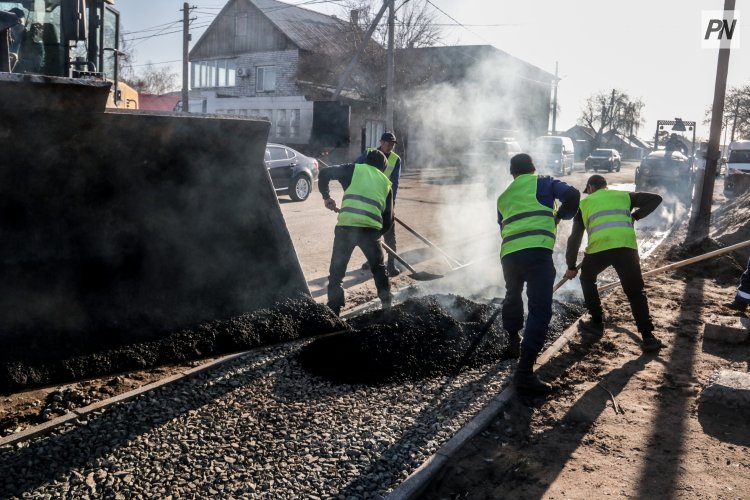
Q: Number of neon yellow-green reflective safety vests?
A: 4